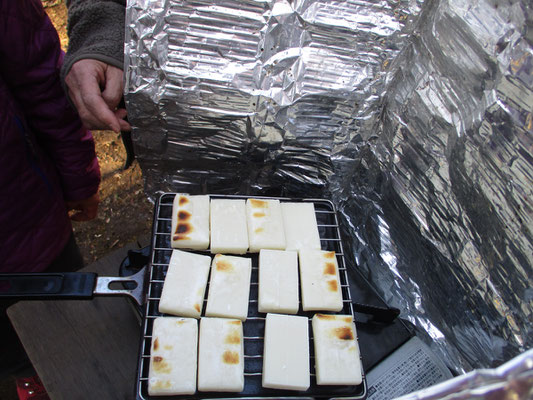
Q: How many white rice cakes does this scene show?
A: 12